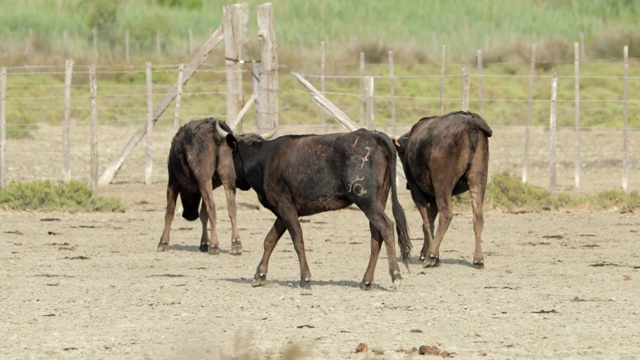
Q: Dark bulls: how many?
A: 3